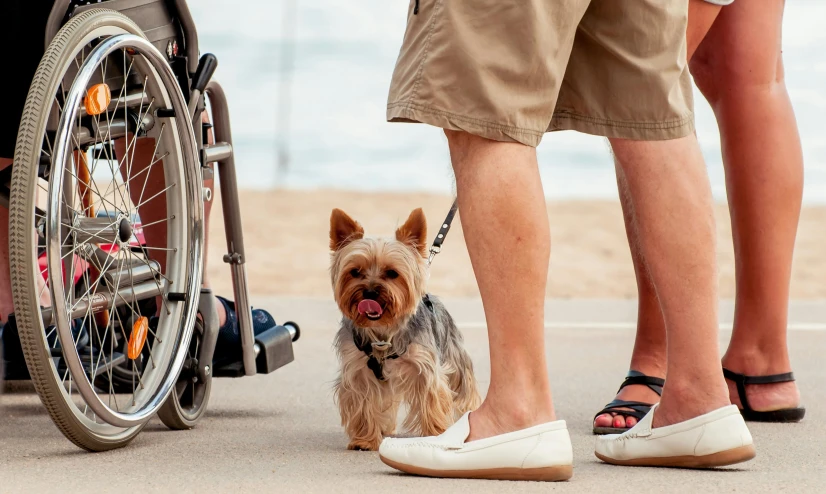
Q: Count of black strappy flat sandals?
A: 2